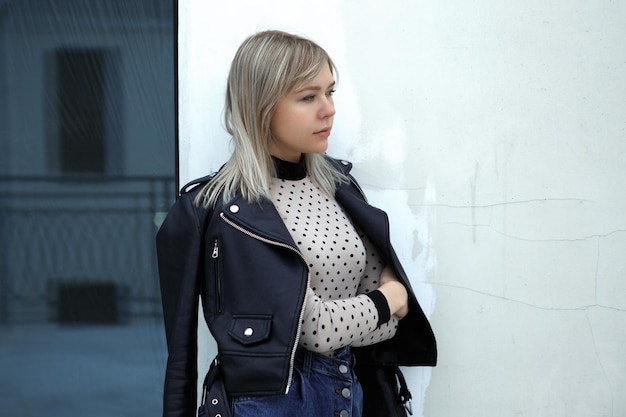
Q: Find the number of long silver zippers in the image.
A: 1